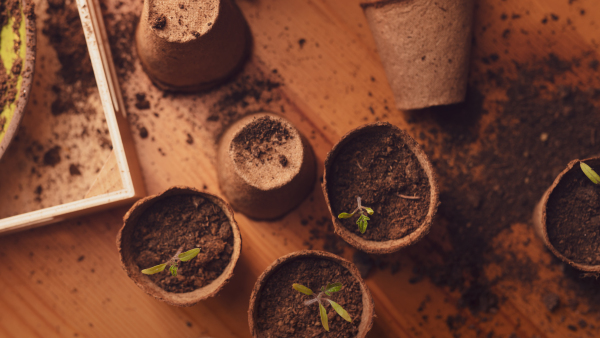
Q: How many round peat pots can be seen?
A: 7